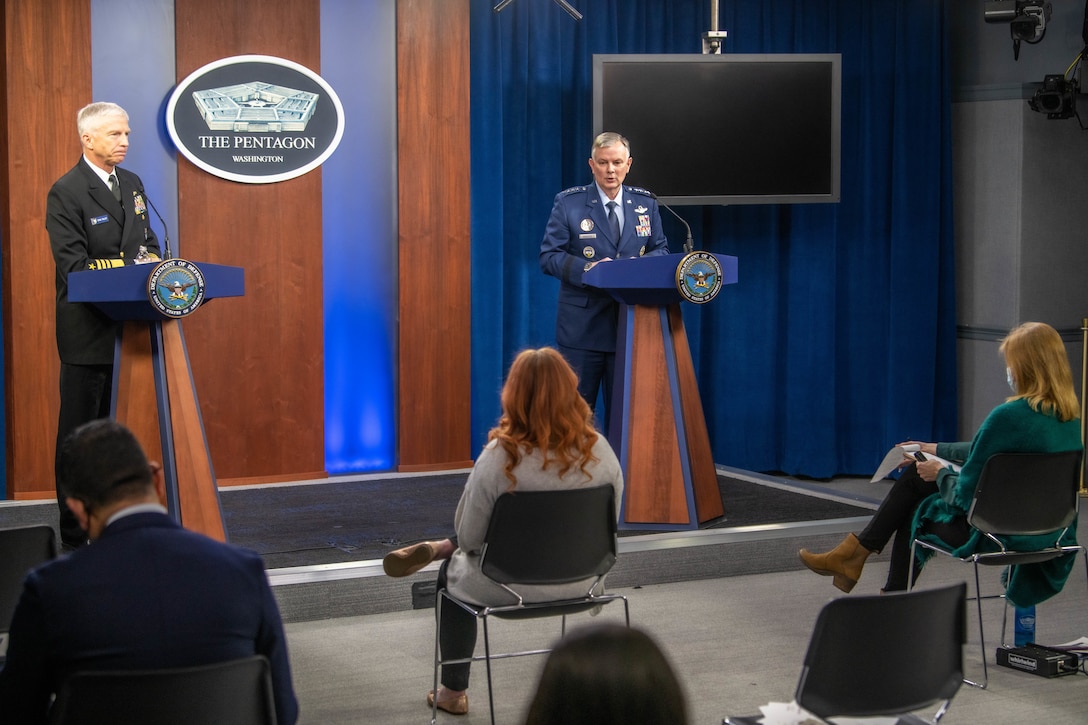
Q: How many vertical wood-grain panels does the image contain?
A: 3